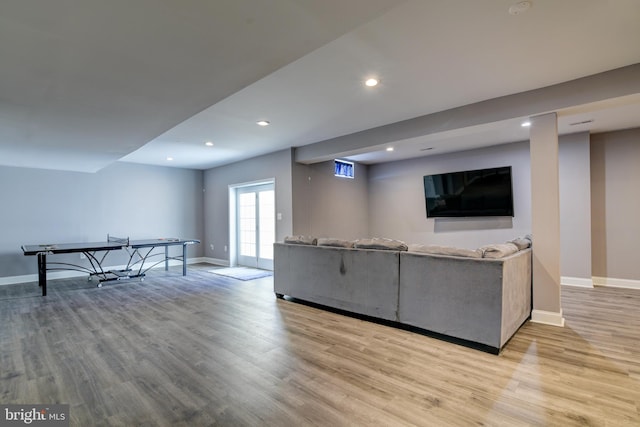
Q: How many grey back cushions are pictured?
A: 6